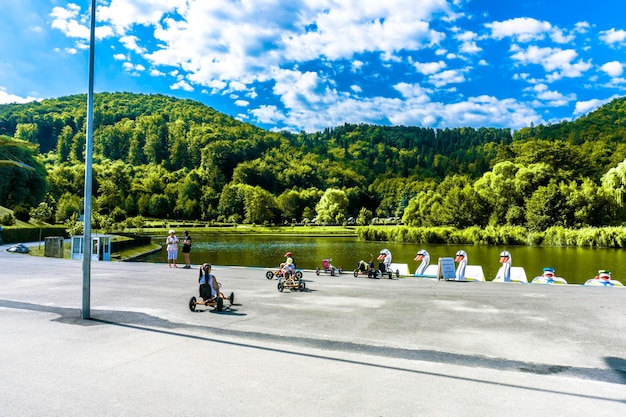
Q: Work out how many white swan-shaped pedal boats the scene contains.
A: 4